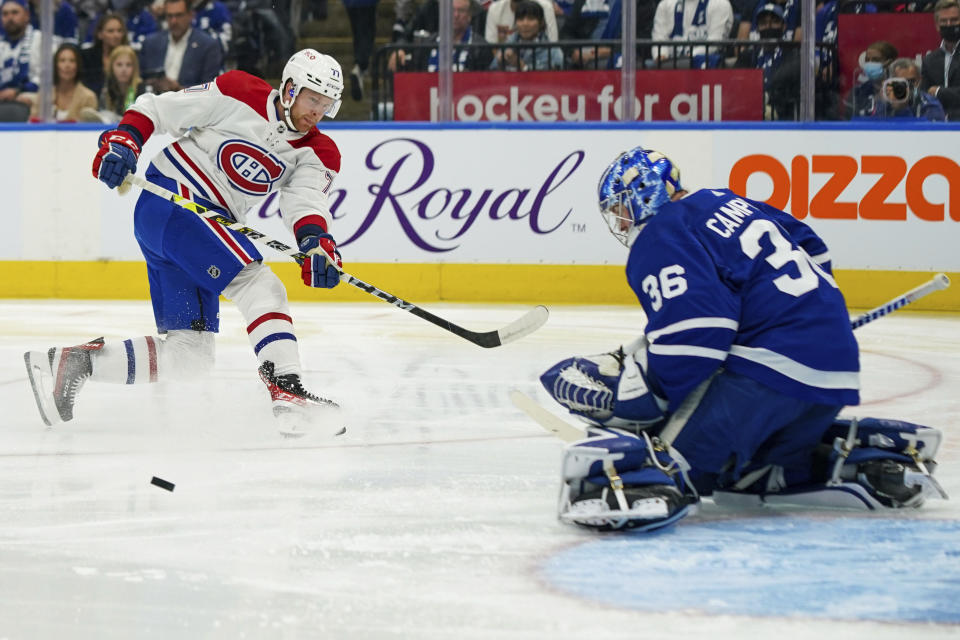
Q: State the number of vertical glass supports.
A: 4